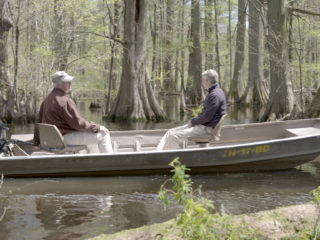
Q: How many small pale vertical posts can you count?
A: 2